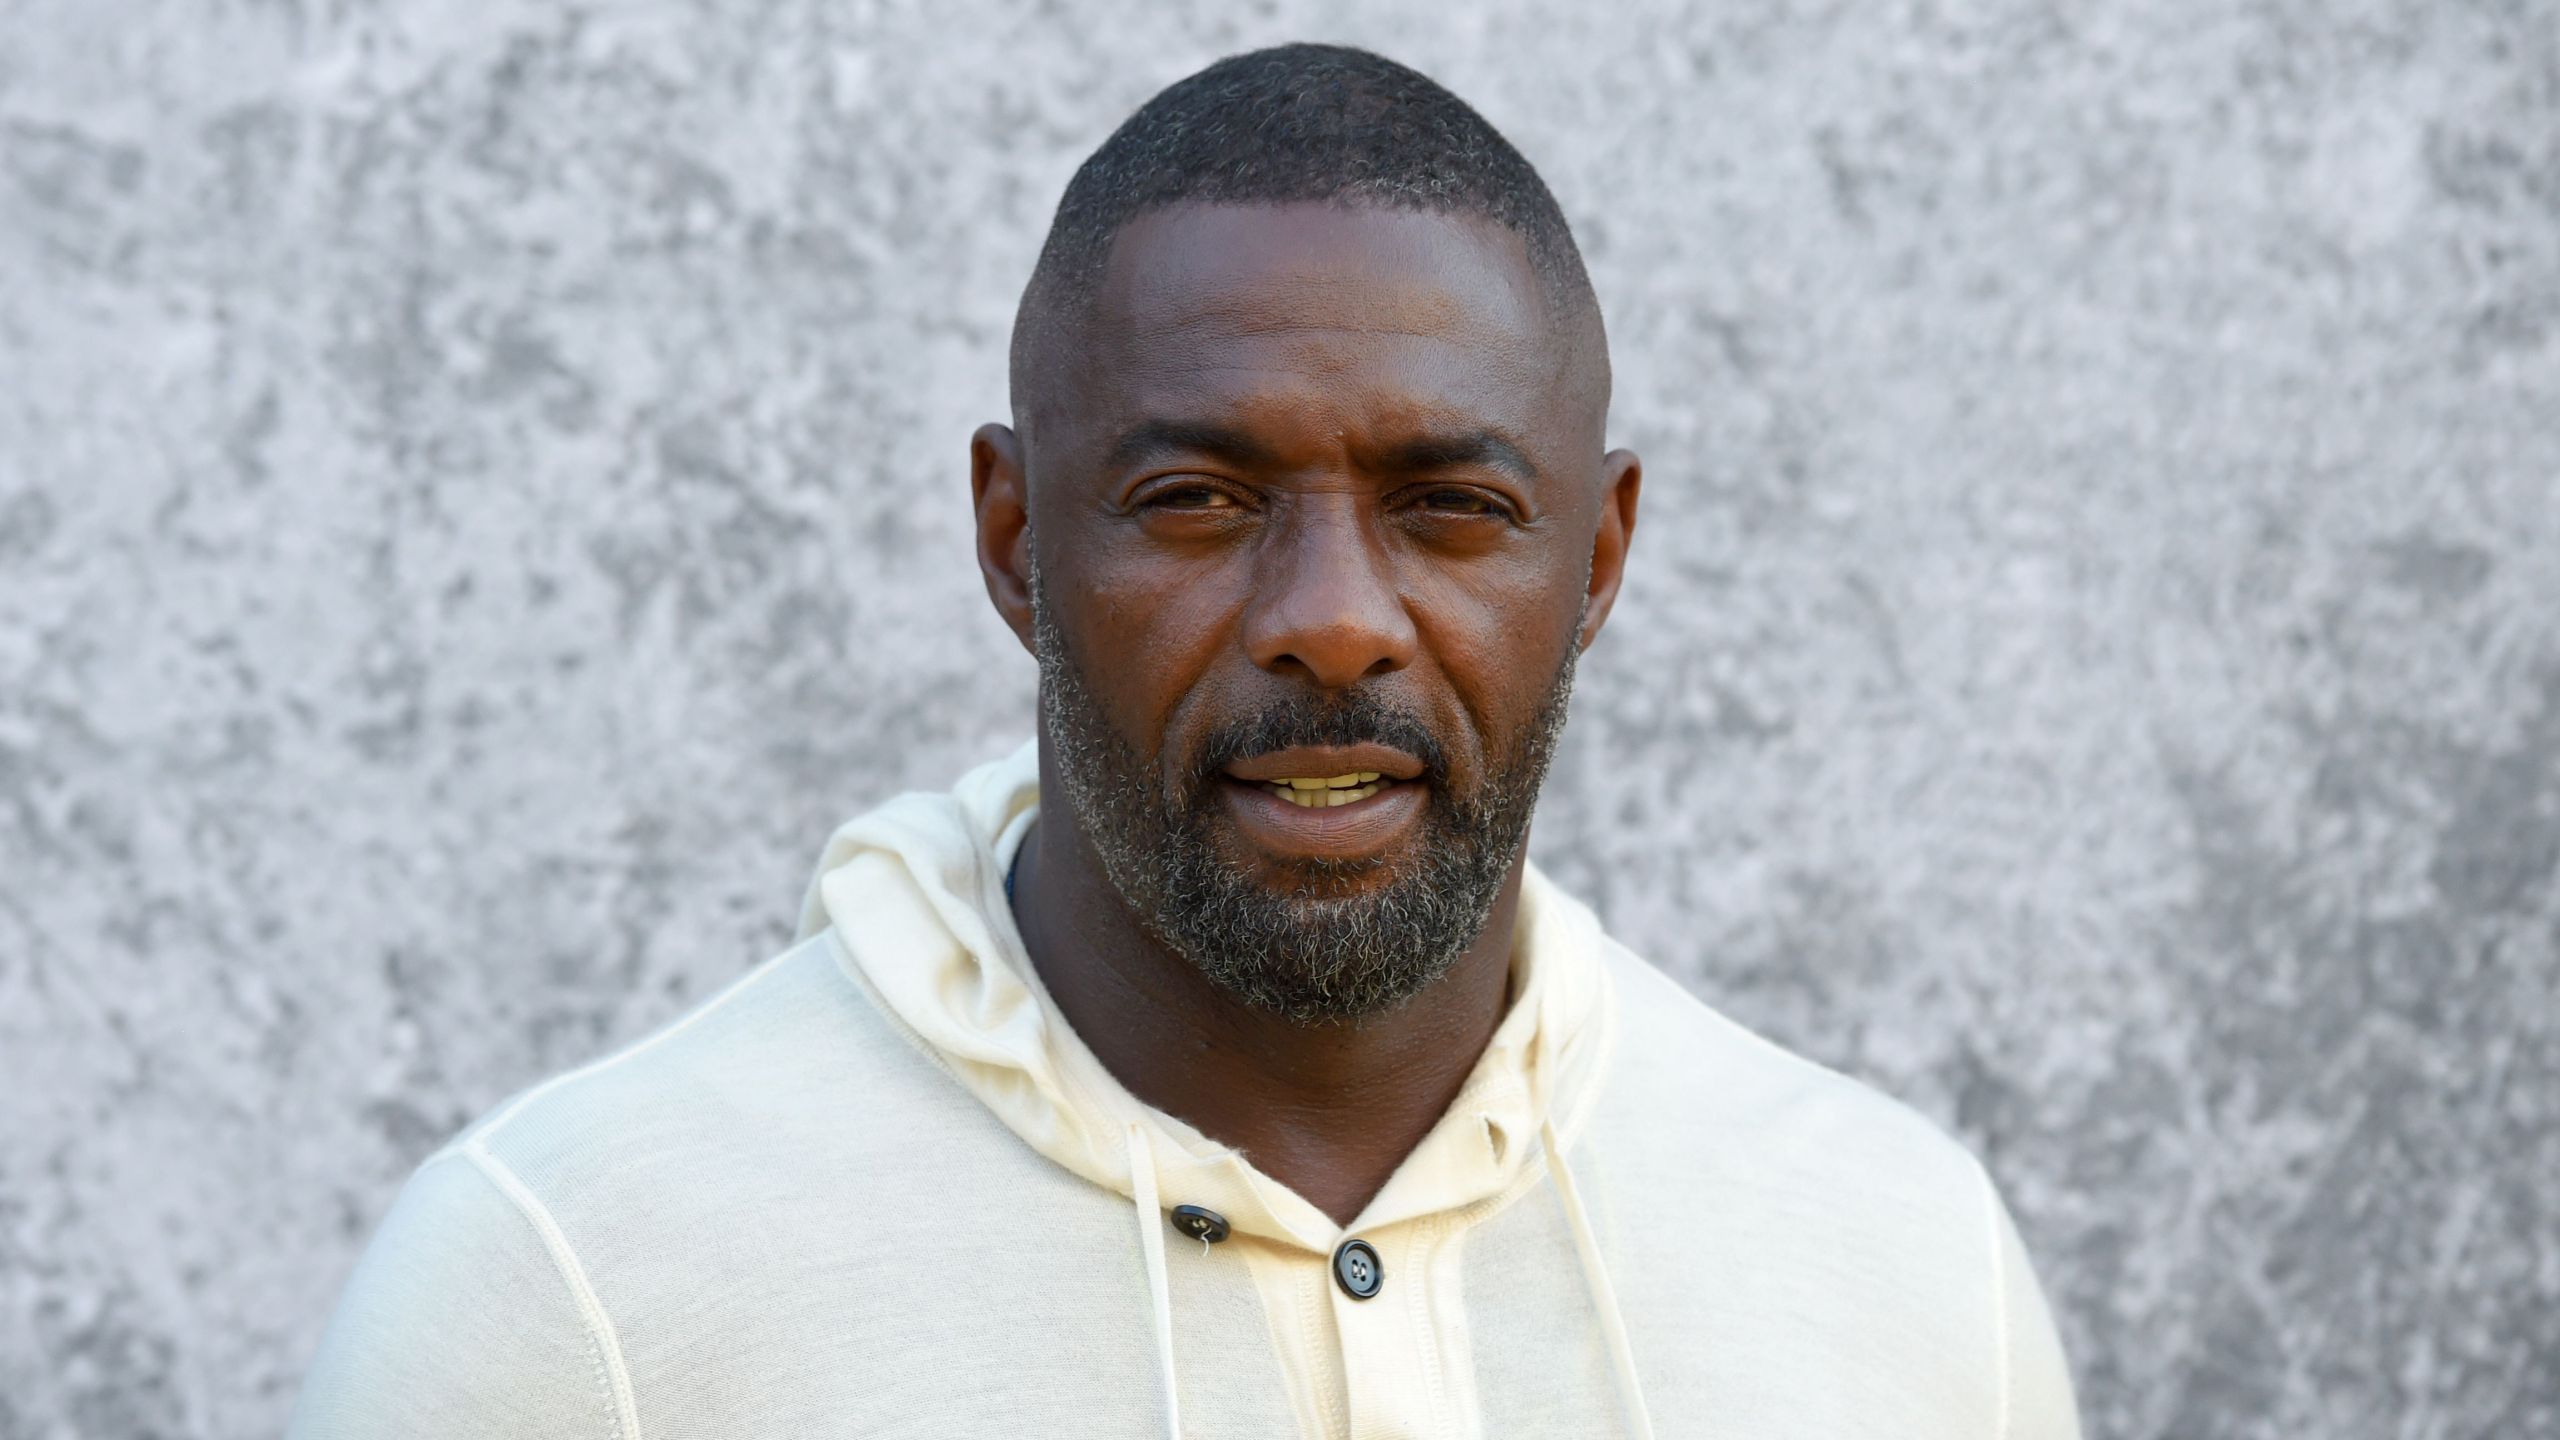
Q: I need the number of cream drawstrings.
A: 2